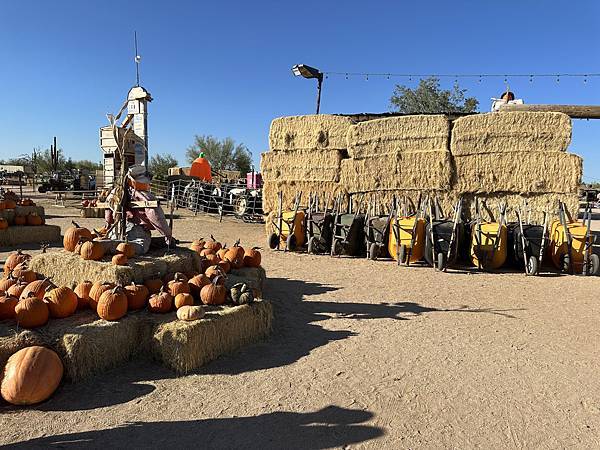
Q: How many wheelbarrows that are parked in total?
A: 9